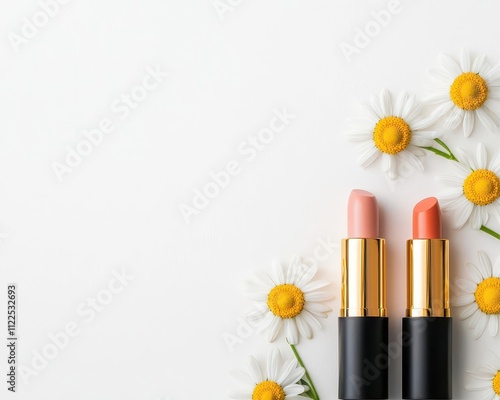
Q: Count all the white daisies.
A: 7